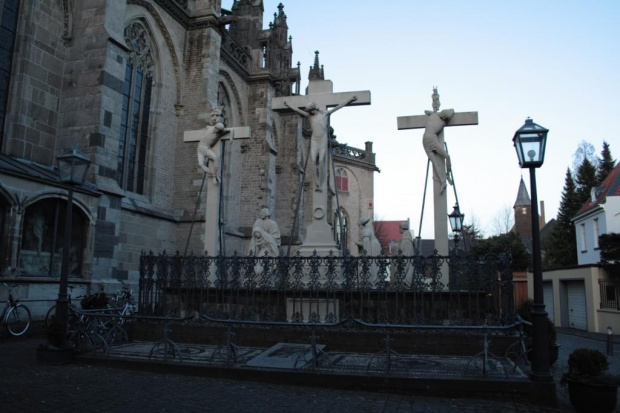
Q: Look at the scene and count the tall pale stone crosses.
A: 3